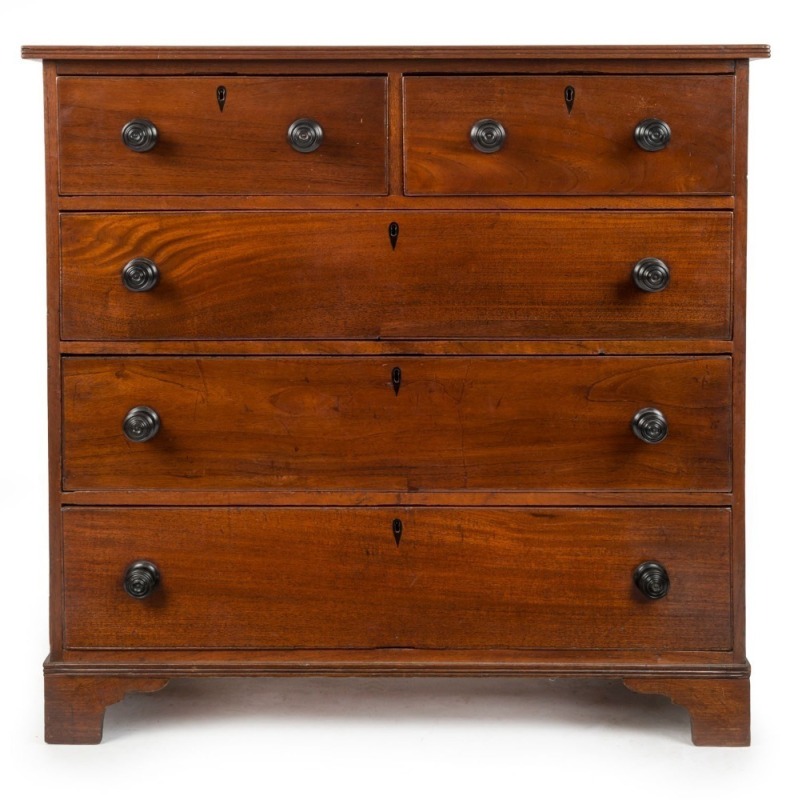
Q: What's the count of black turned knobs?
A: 10